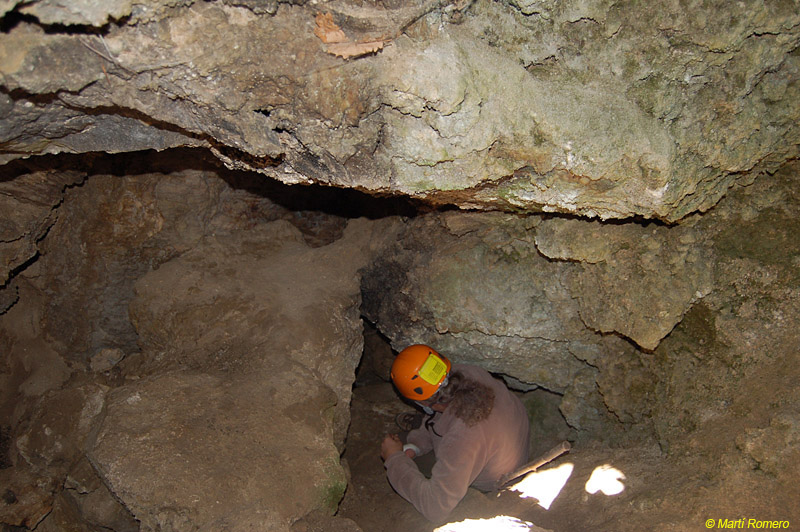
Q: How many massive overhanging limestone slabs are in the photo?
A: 1